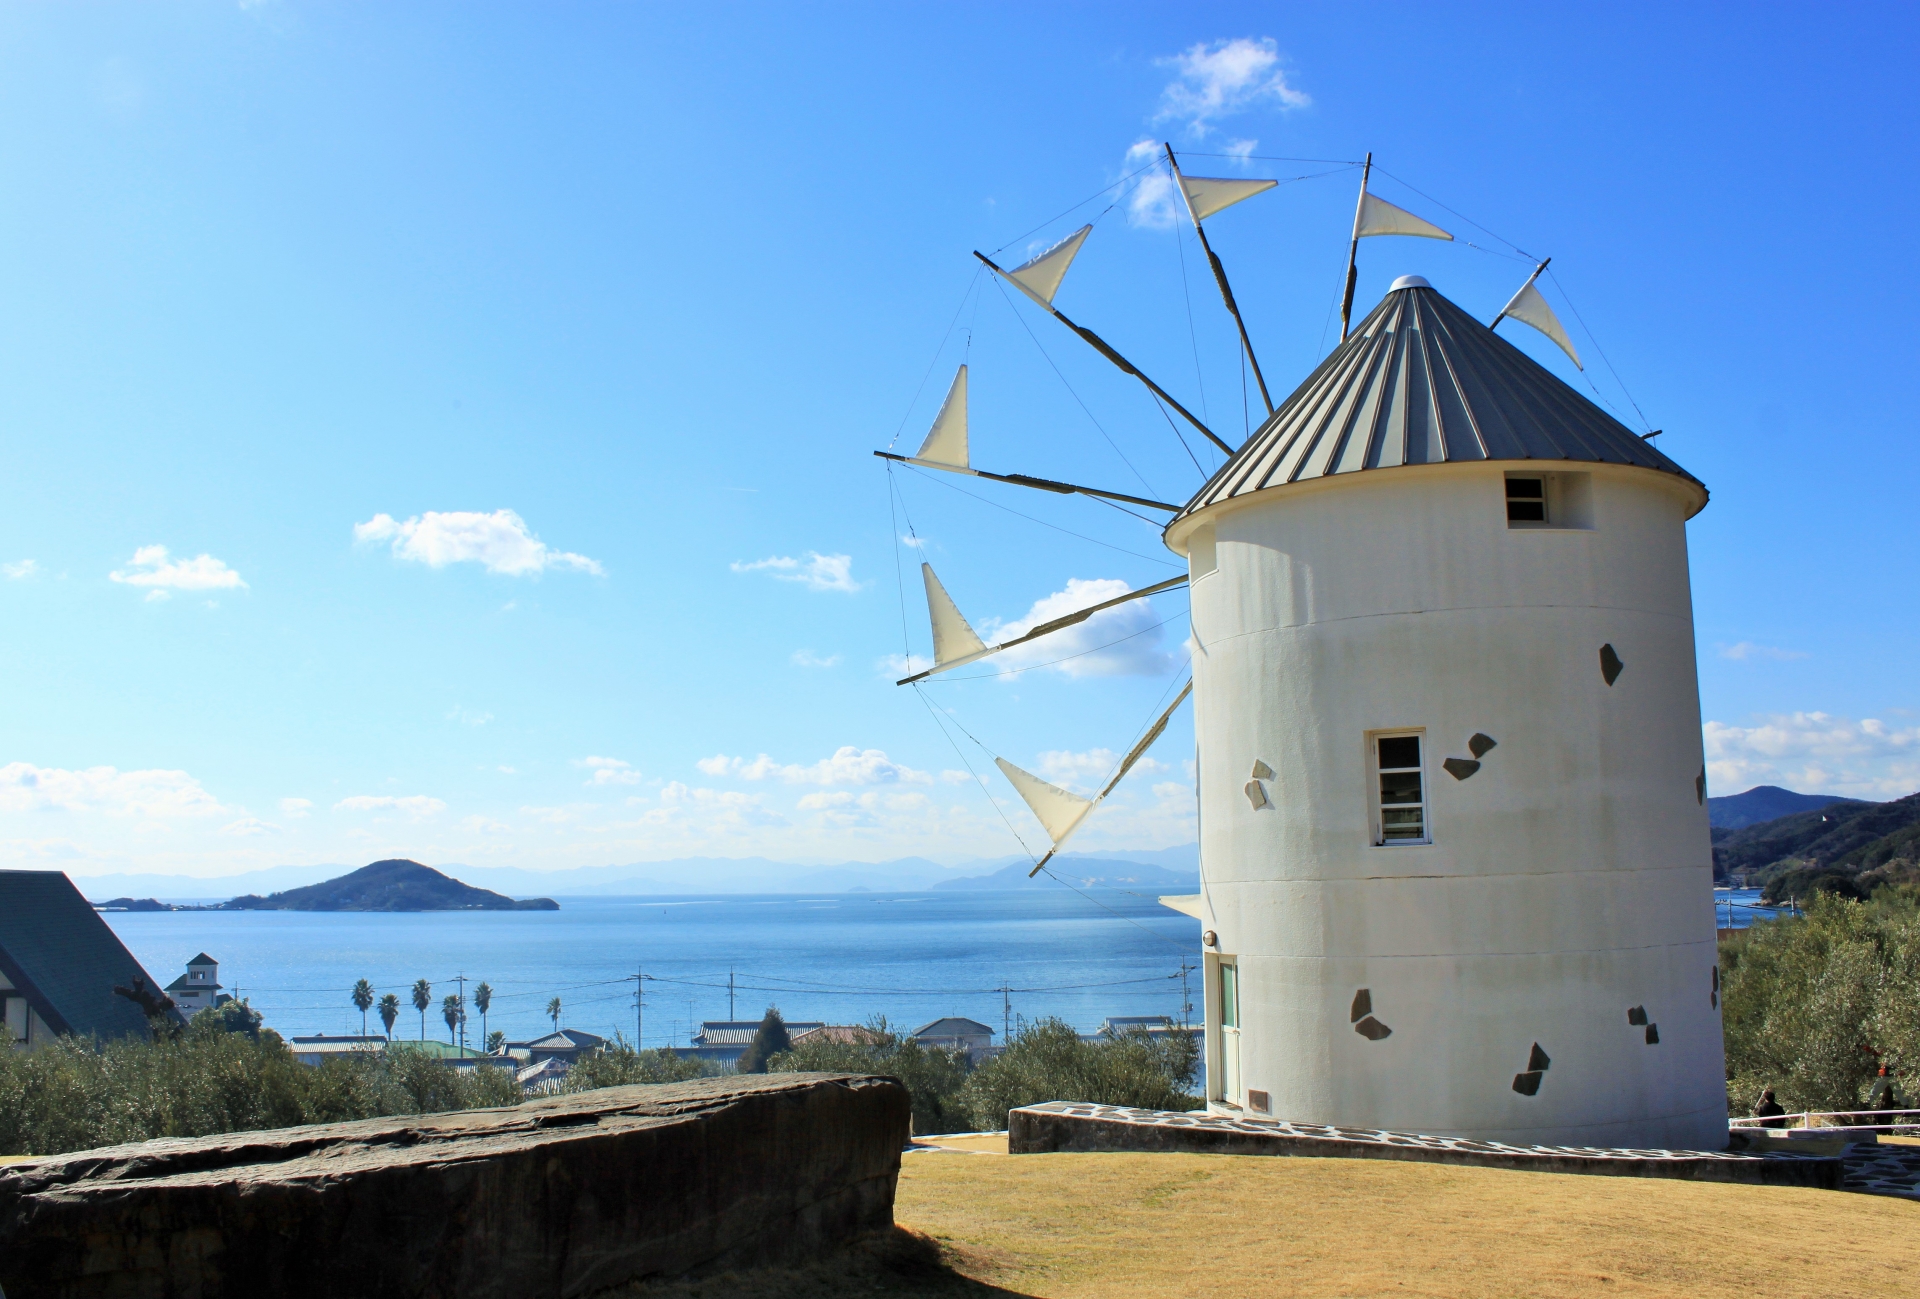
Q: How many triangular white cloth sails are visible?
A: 8